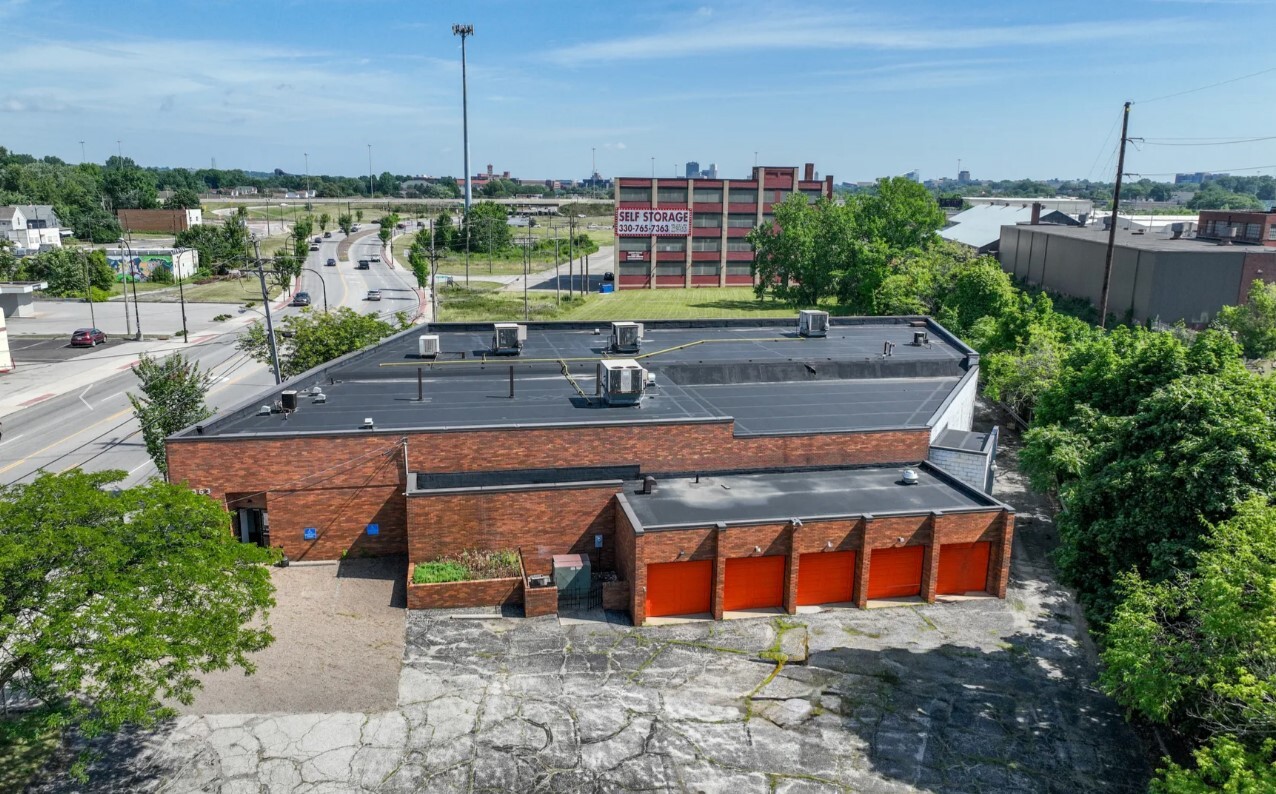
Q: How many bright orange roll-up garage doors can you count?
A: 5